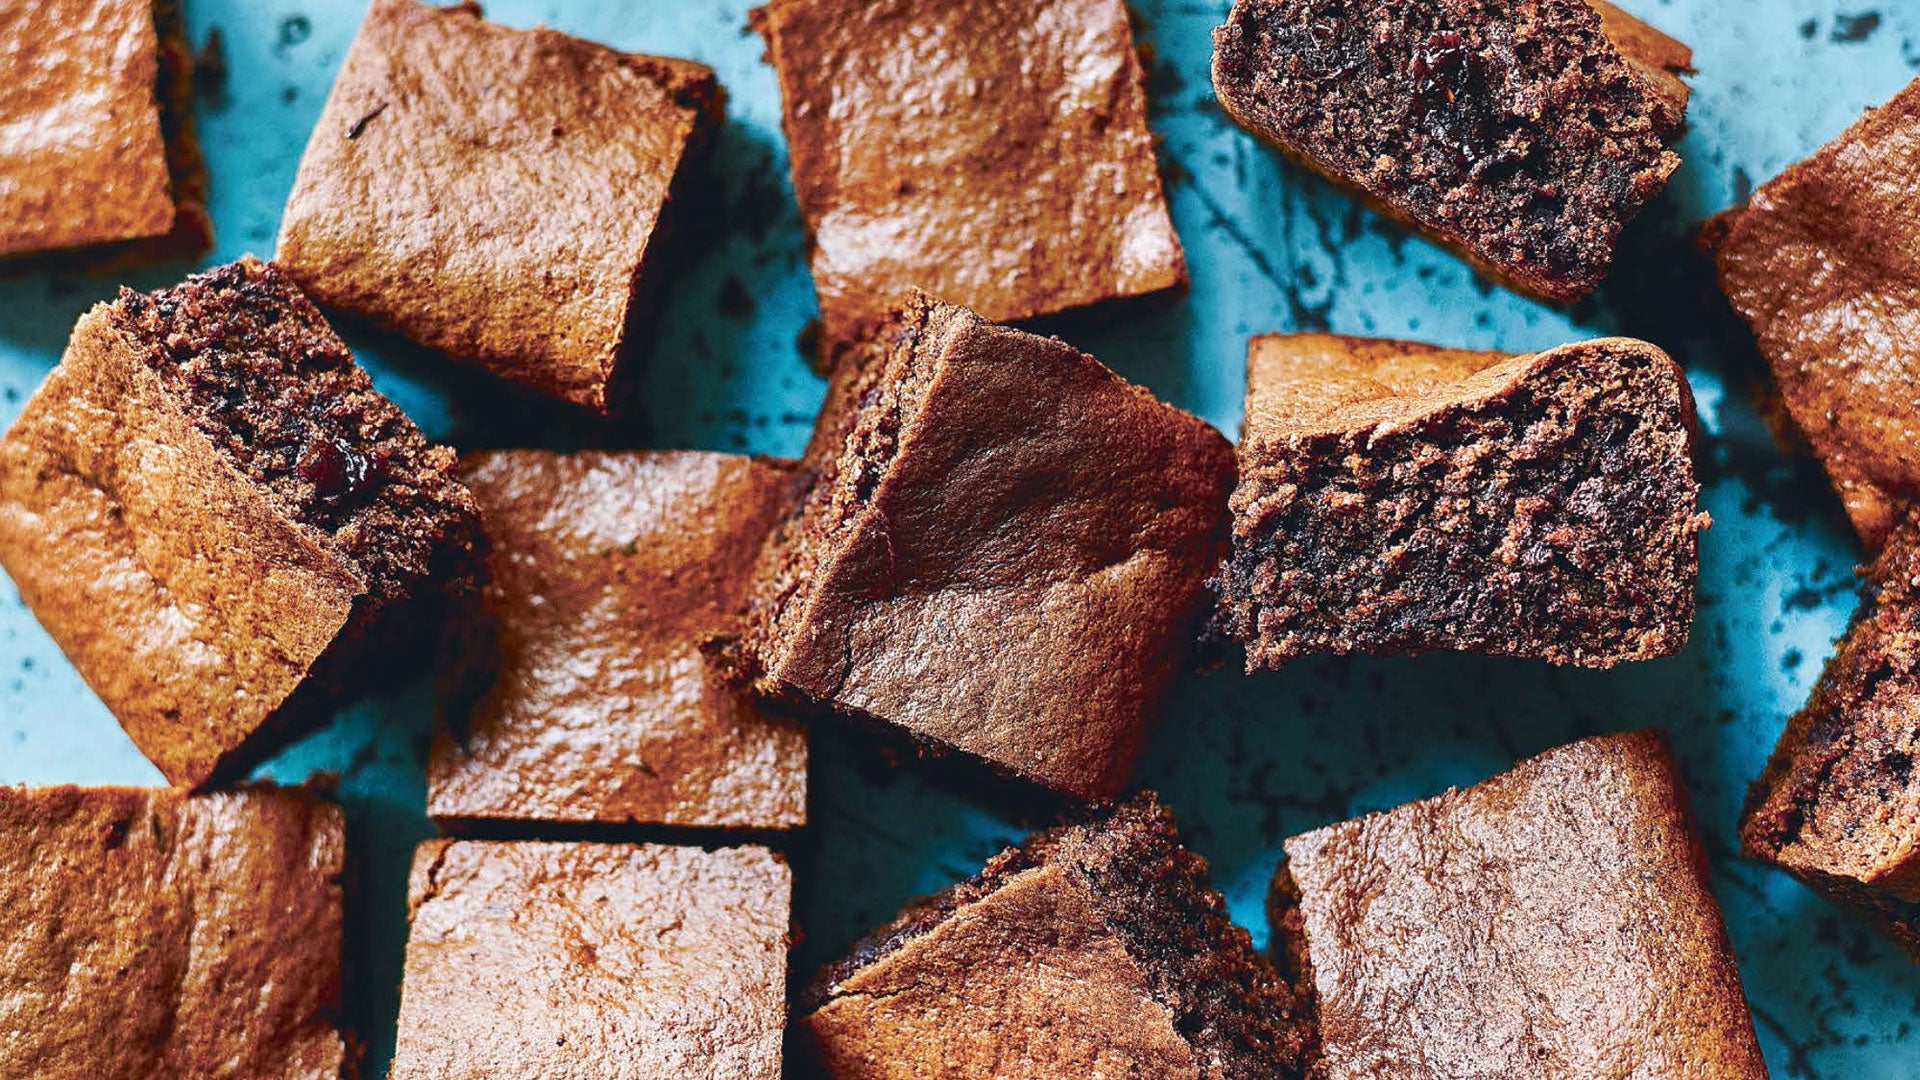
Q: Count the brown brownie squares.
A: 14